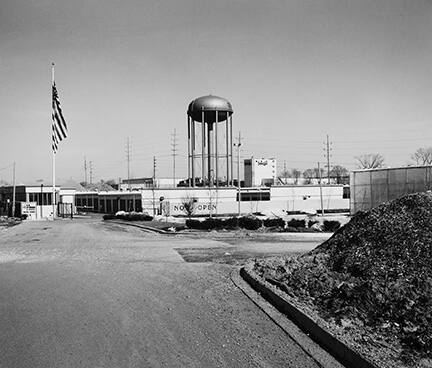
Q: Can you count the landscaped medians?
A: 1